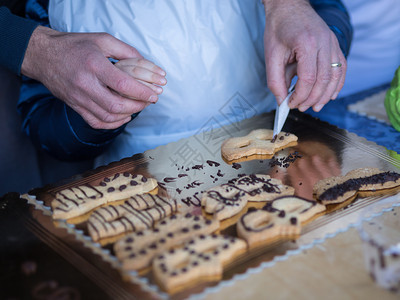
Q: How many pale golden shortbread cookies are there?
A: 8